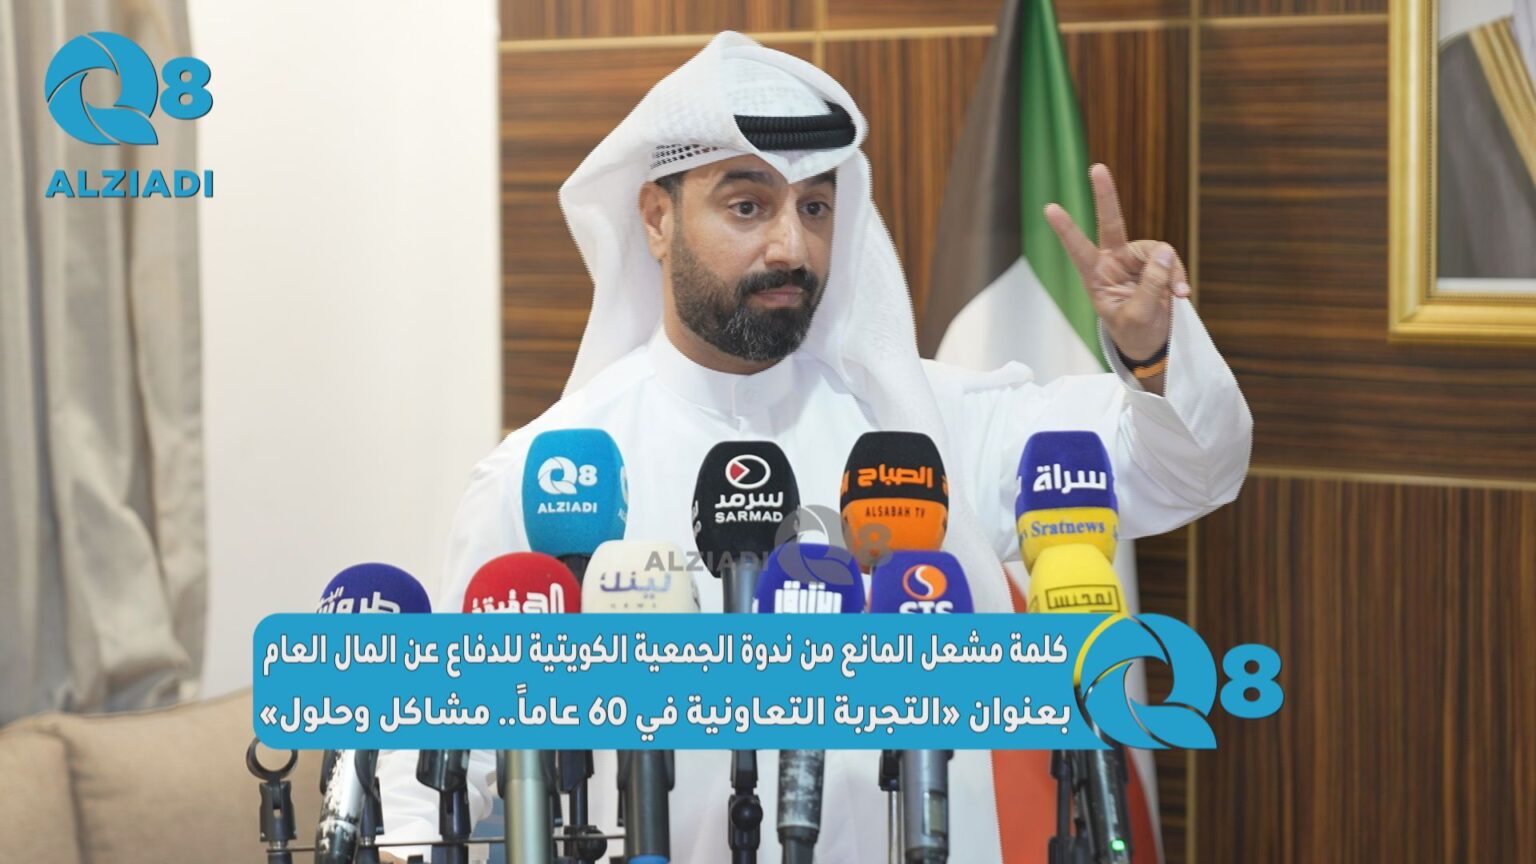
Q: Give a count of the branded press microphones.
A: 10